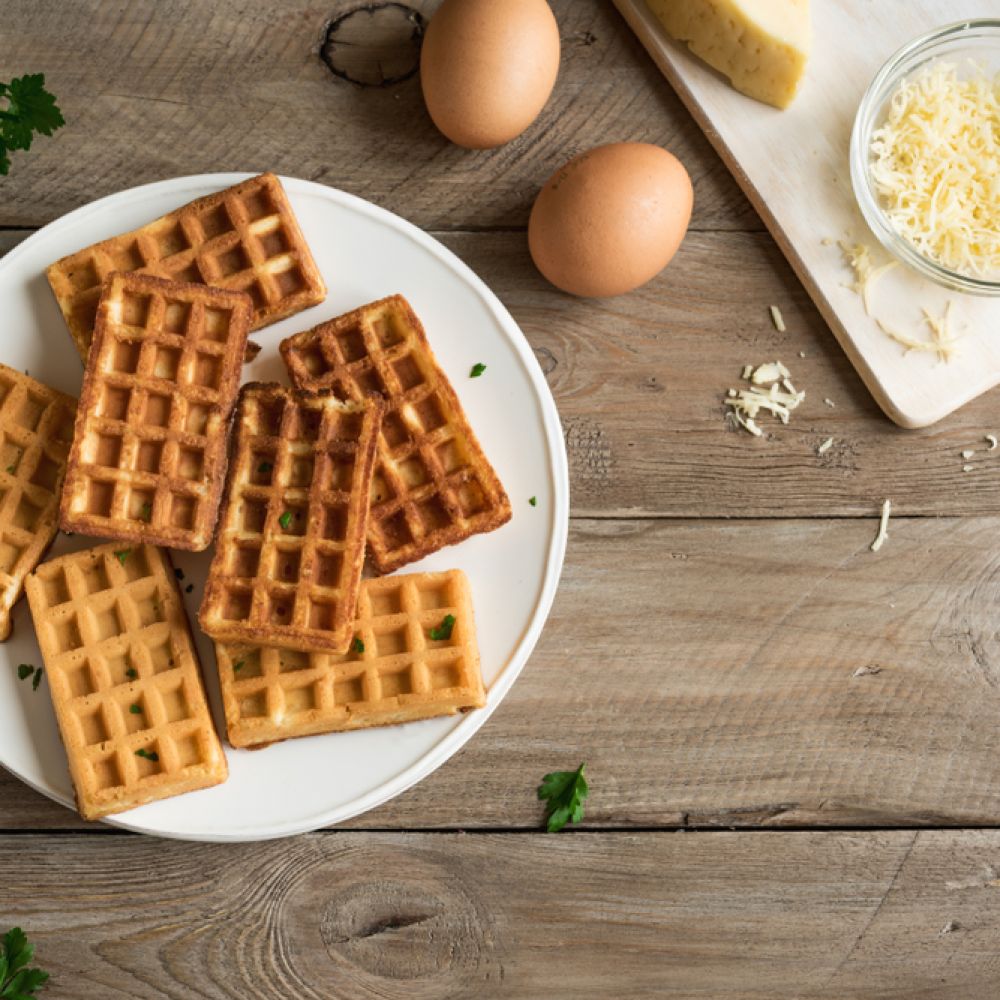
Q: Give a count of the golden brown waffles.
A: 7